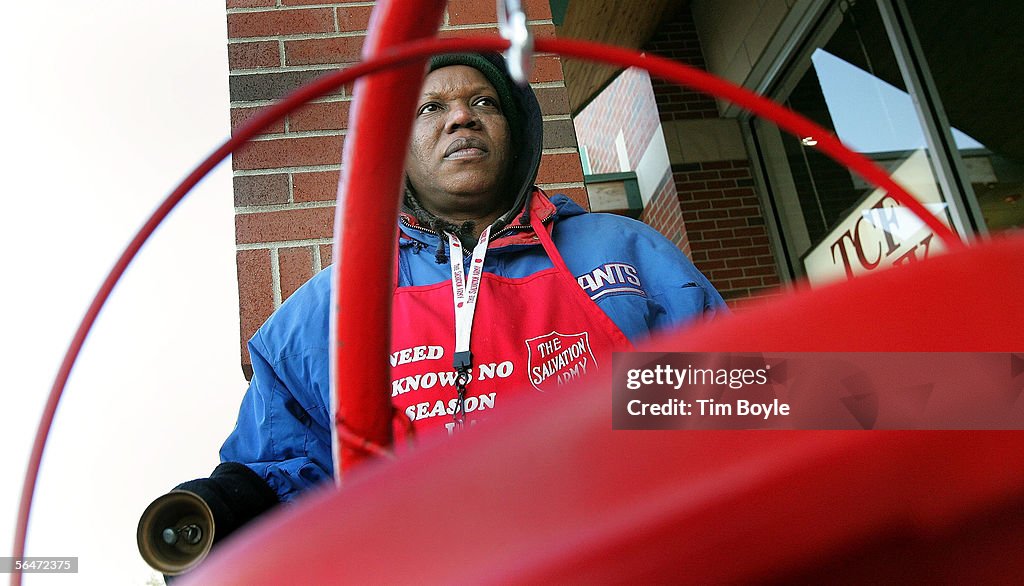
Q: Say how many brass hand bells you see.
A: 1